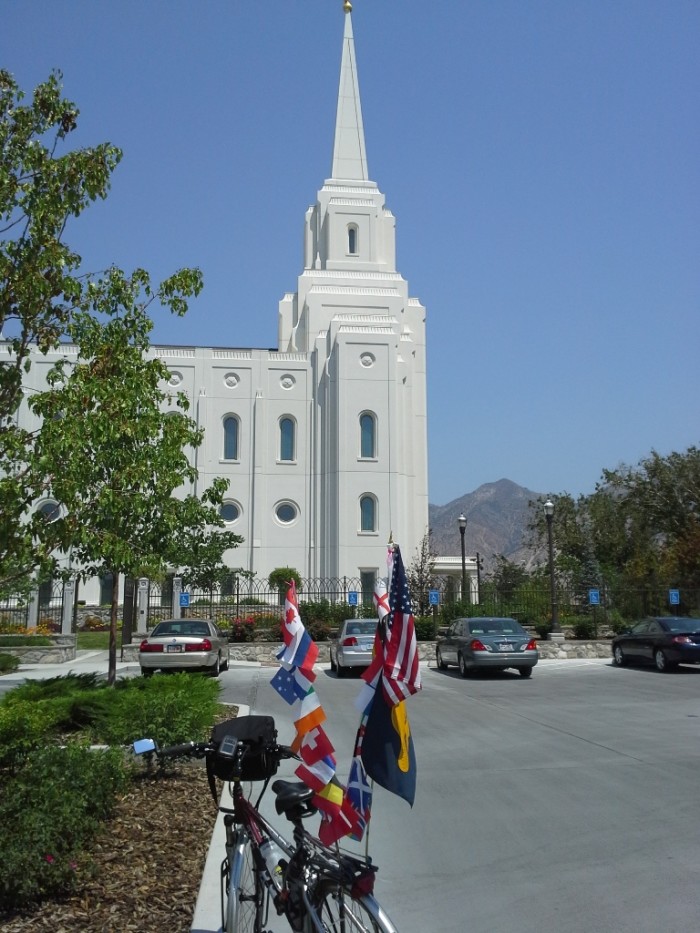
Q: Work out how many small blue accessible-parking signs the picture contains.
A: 5